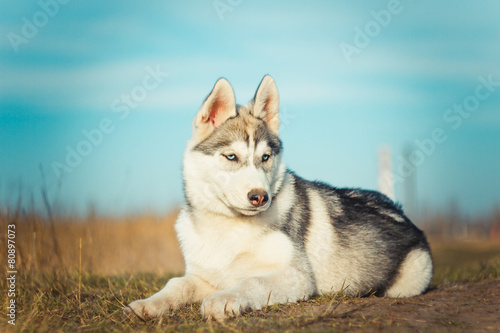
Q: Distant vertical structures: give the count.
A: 2